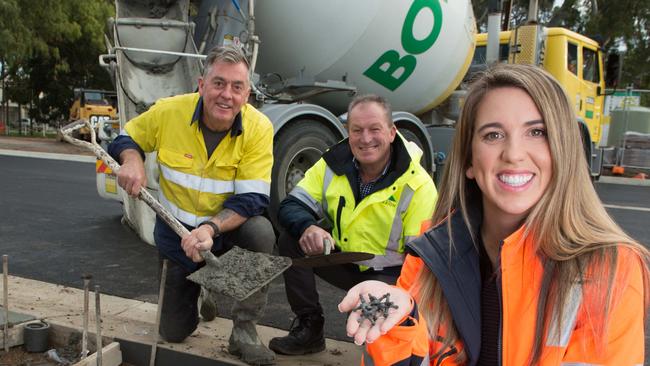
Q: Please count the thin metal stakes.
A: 4